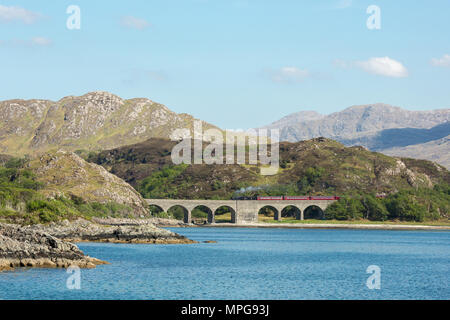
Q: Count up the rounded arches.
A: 7